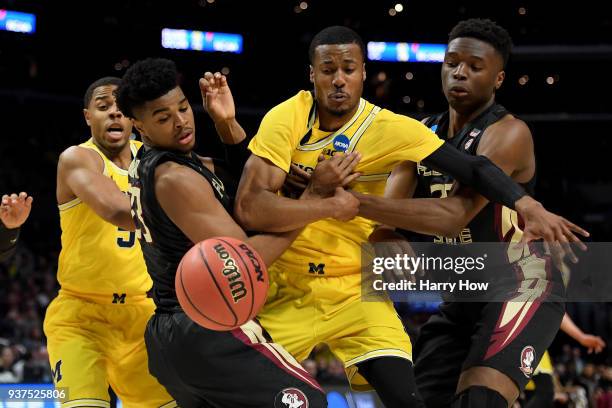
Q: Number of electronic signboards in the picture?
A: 3